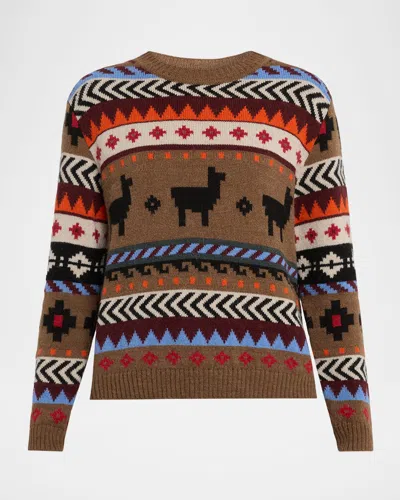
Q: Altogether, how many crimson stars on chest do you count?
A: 10